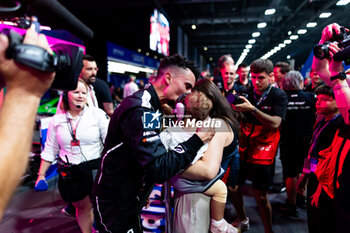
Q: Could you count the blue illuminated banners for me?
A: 1